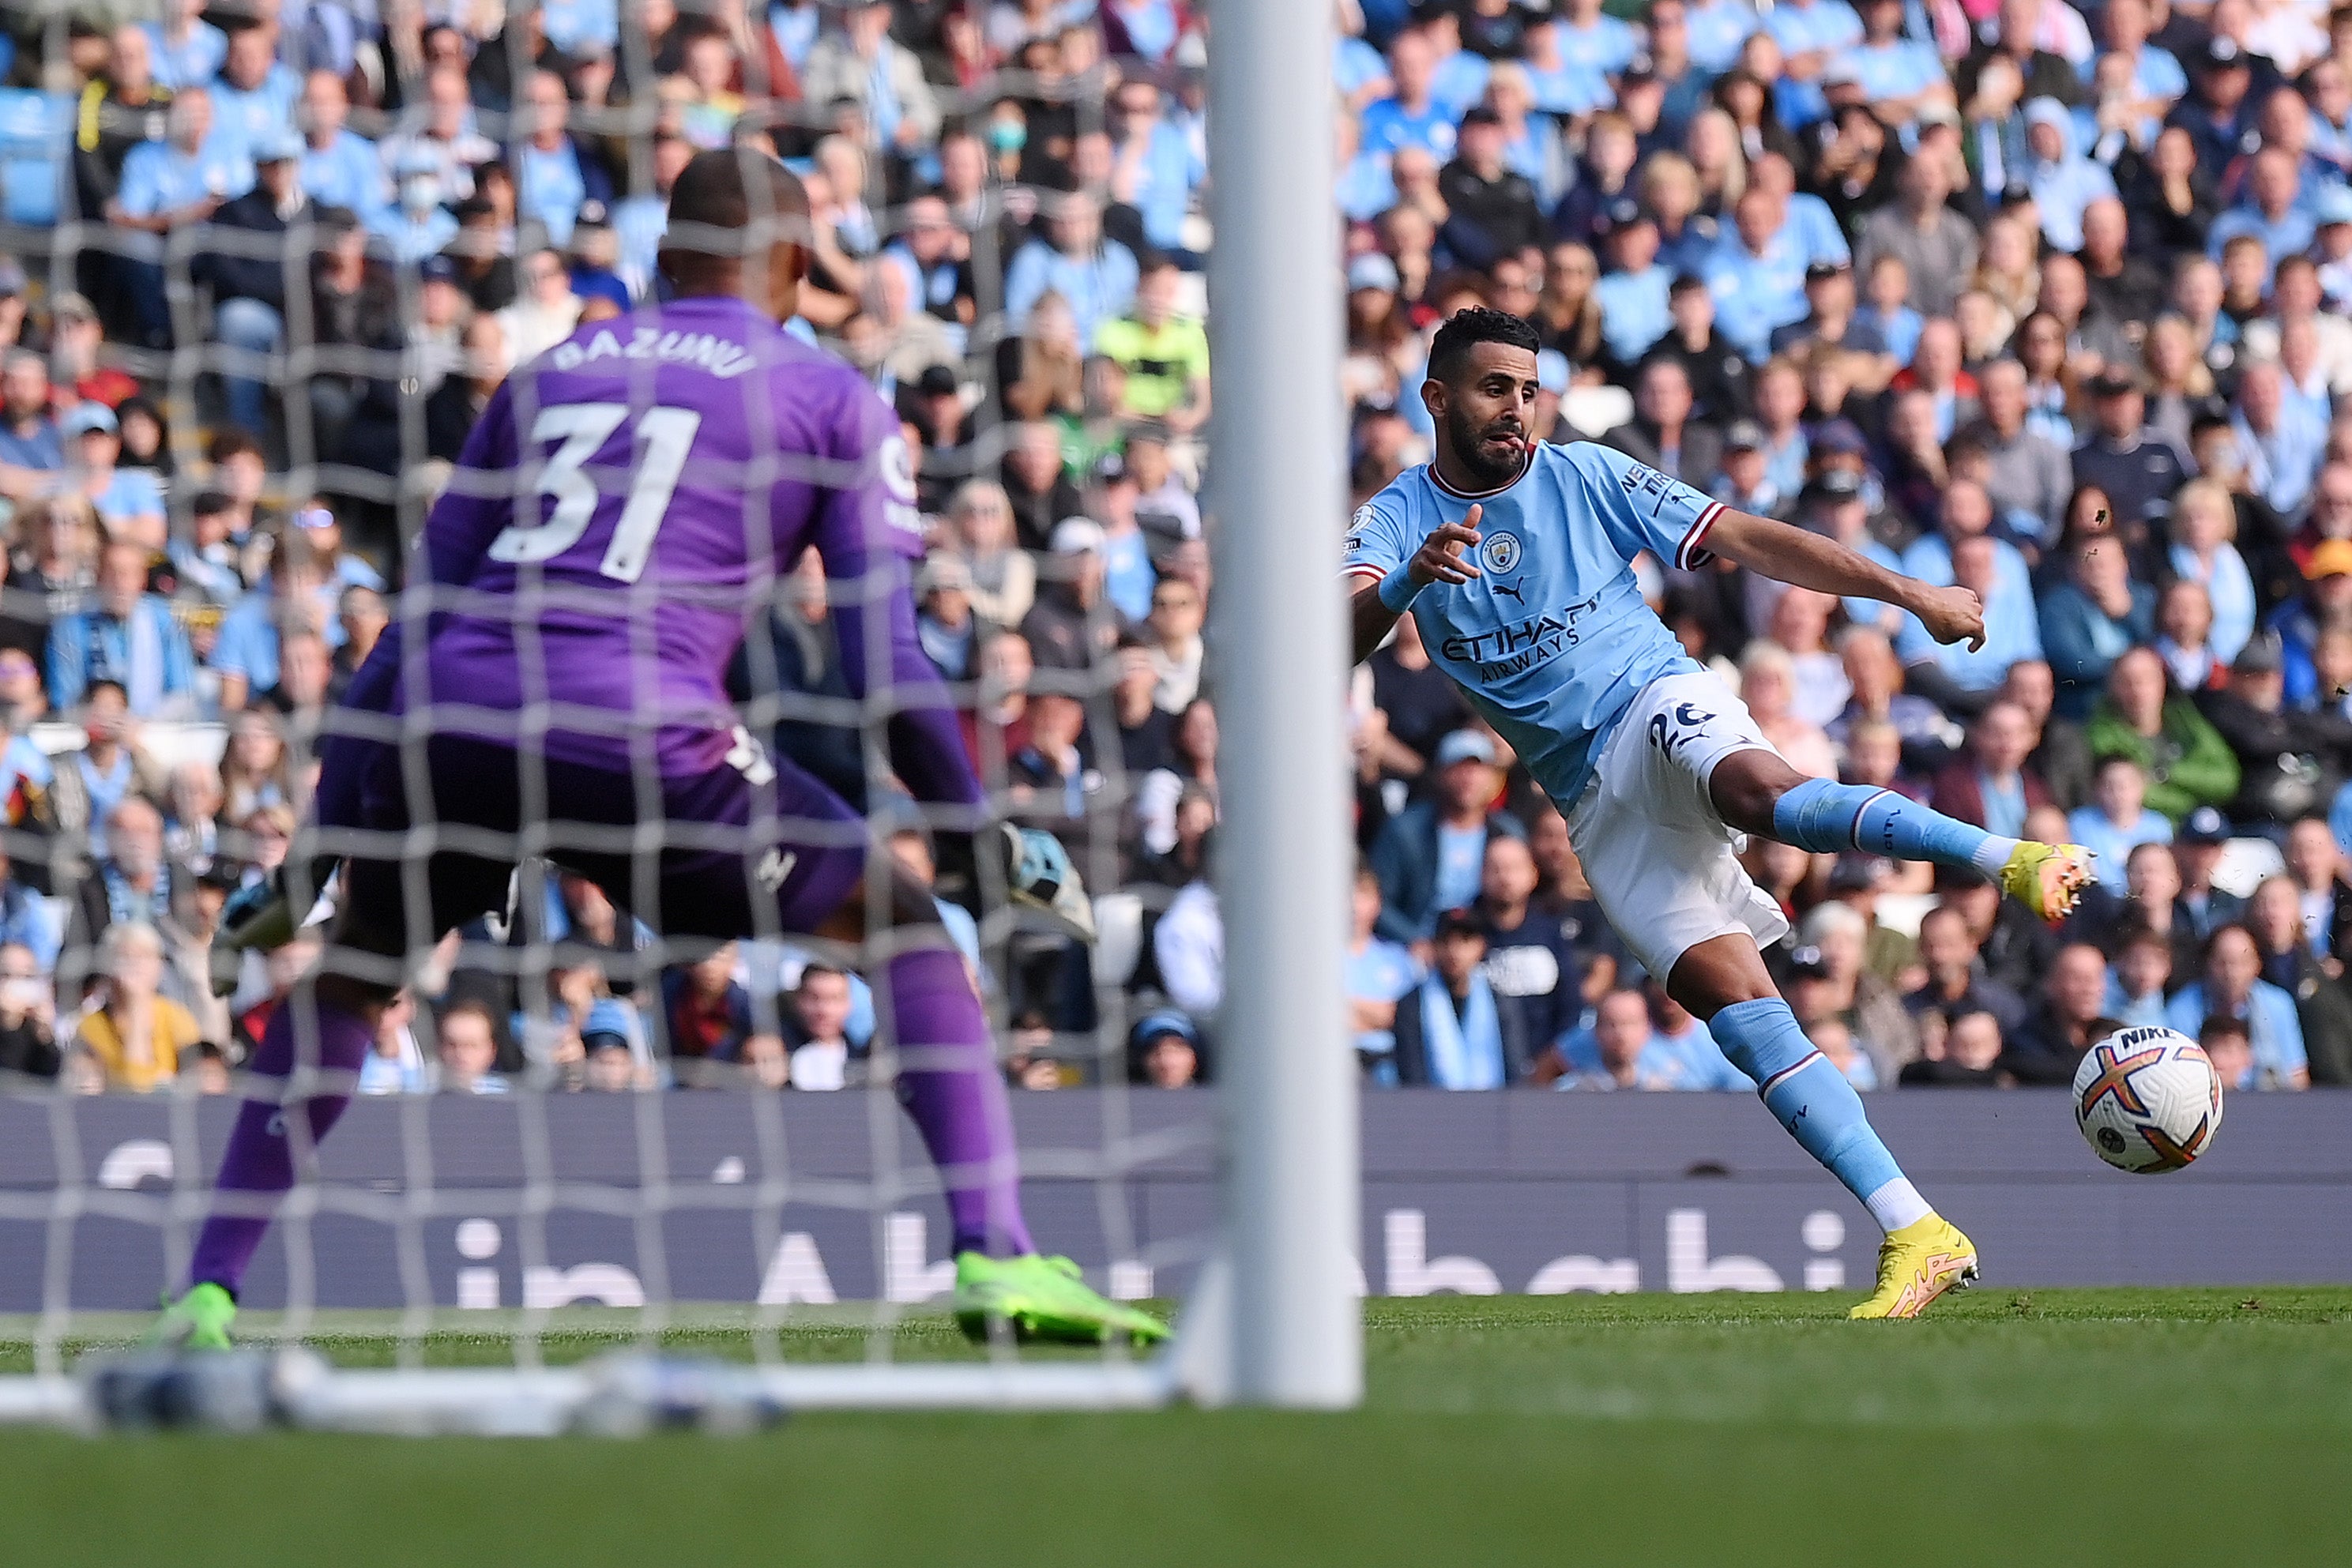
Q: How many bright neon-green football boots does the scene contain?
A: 2